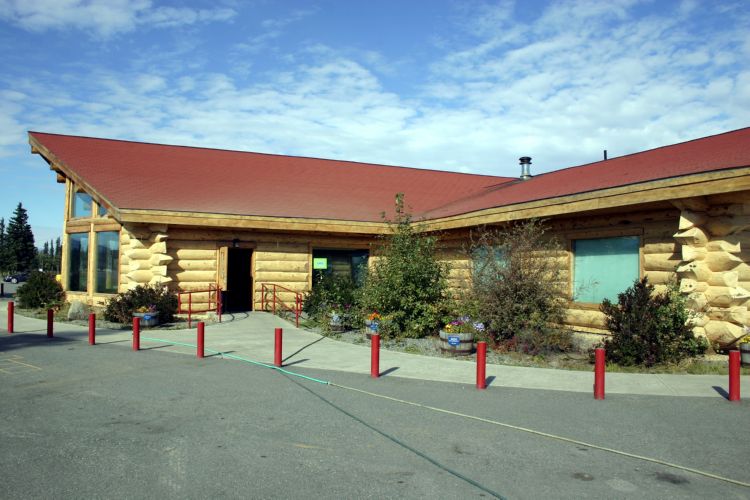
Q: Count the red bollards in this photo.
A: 10